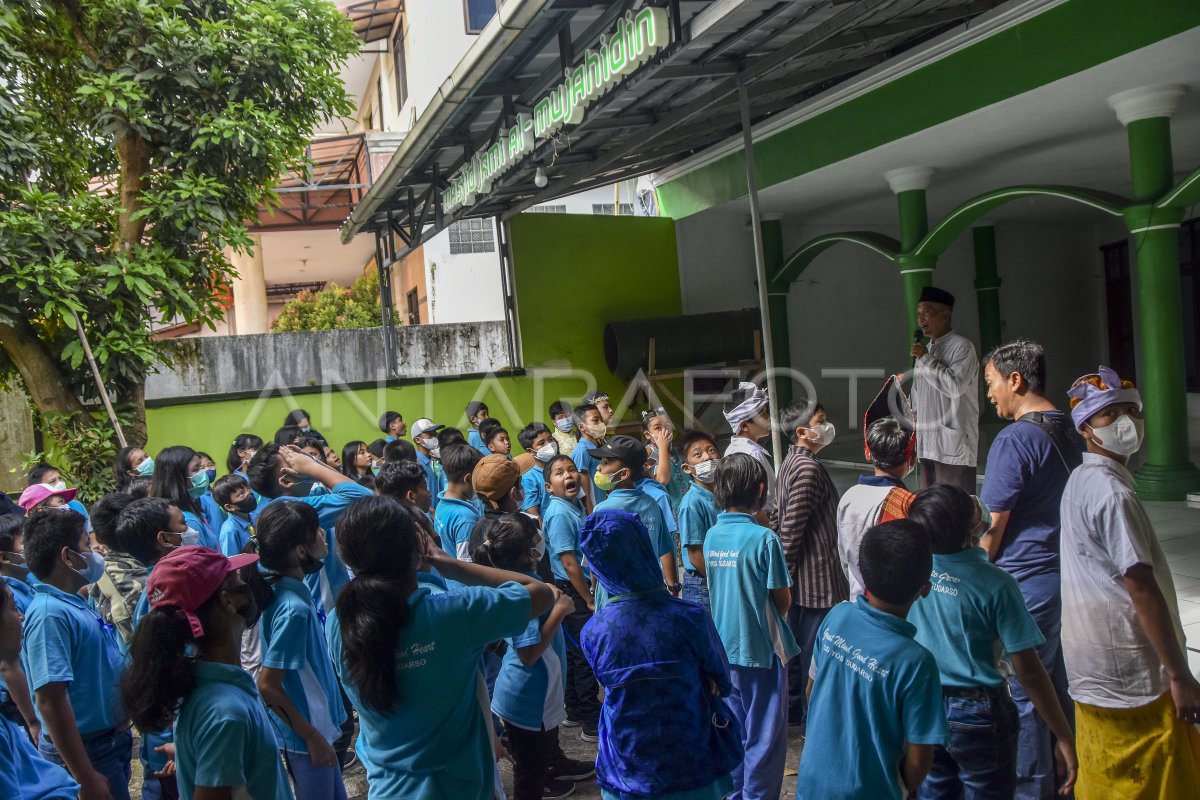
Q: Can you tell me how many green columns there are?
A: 4